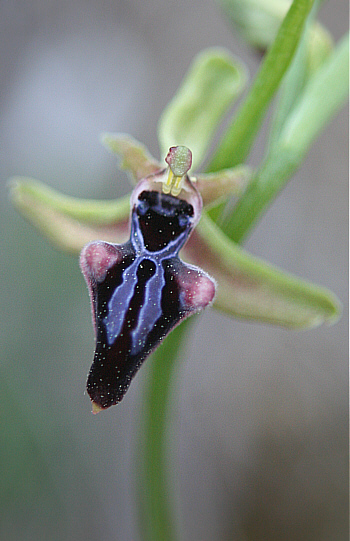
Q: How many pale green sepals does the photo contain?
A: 3